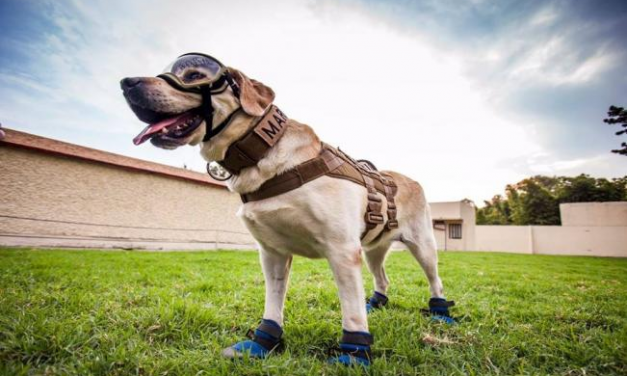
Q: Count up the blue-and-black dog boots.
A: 4